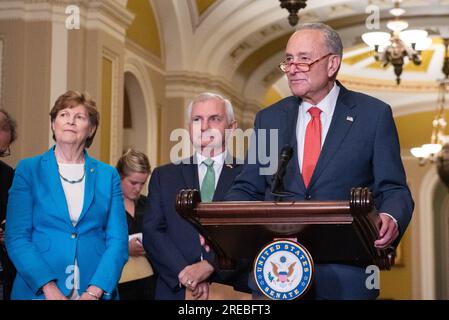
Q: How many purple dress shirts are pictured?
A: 0